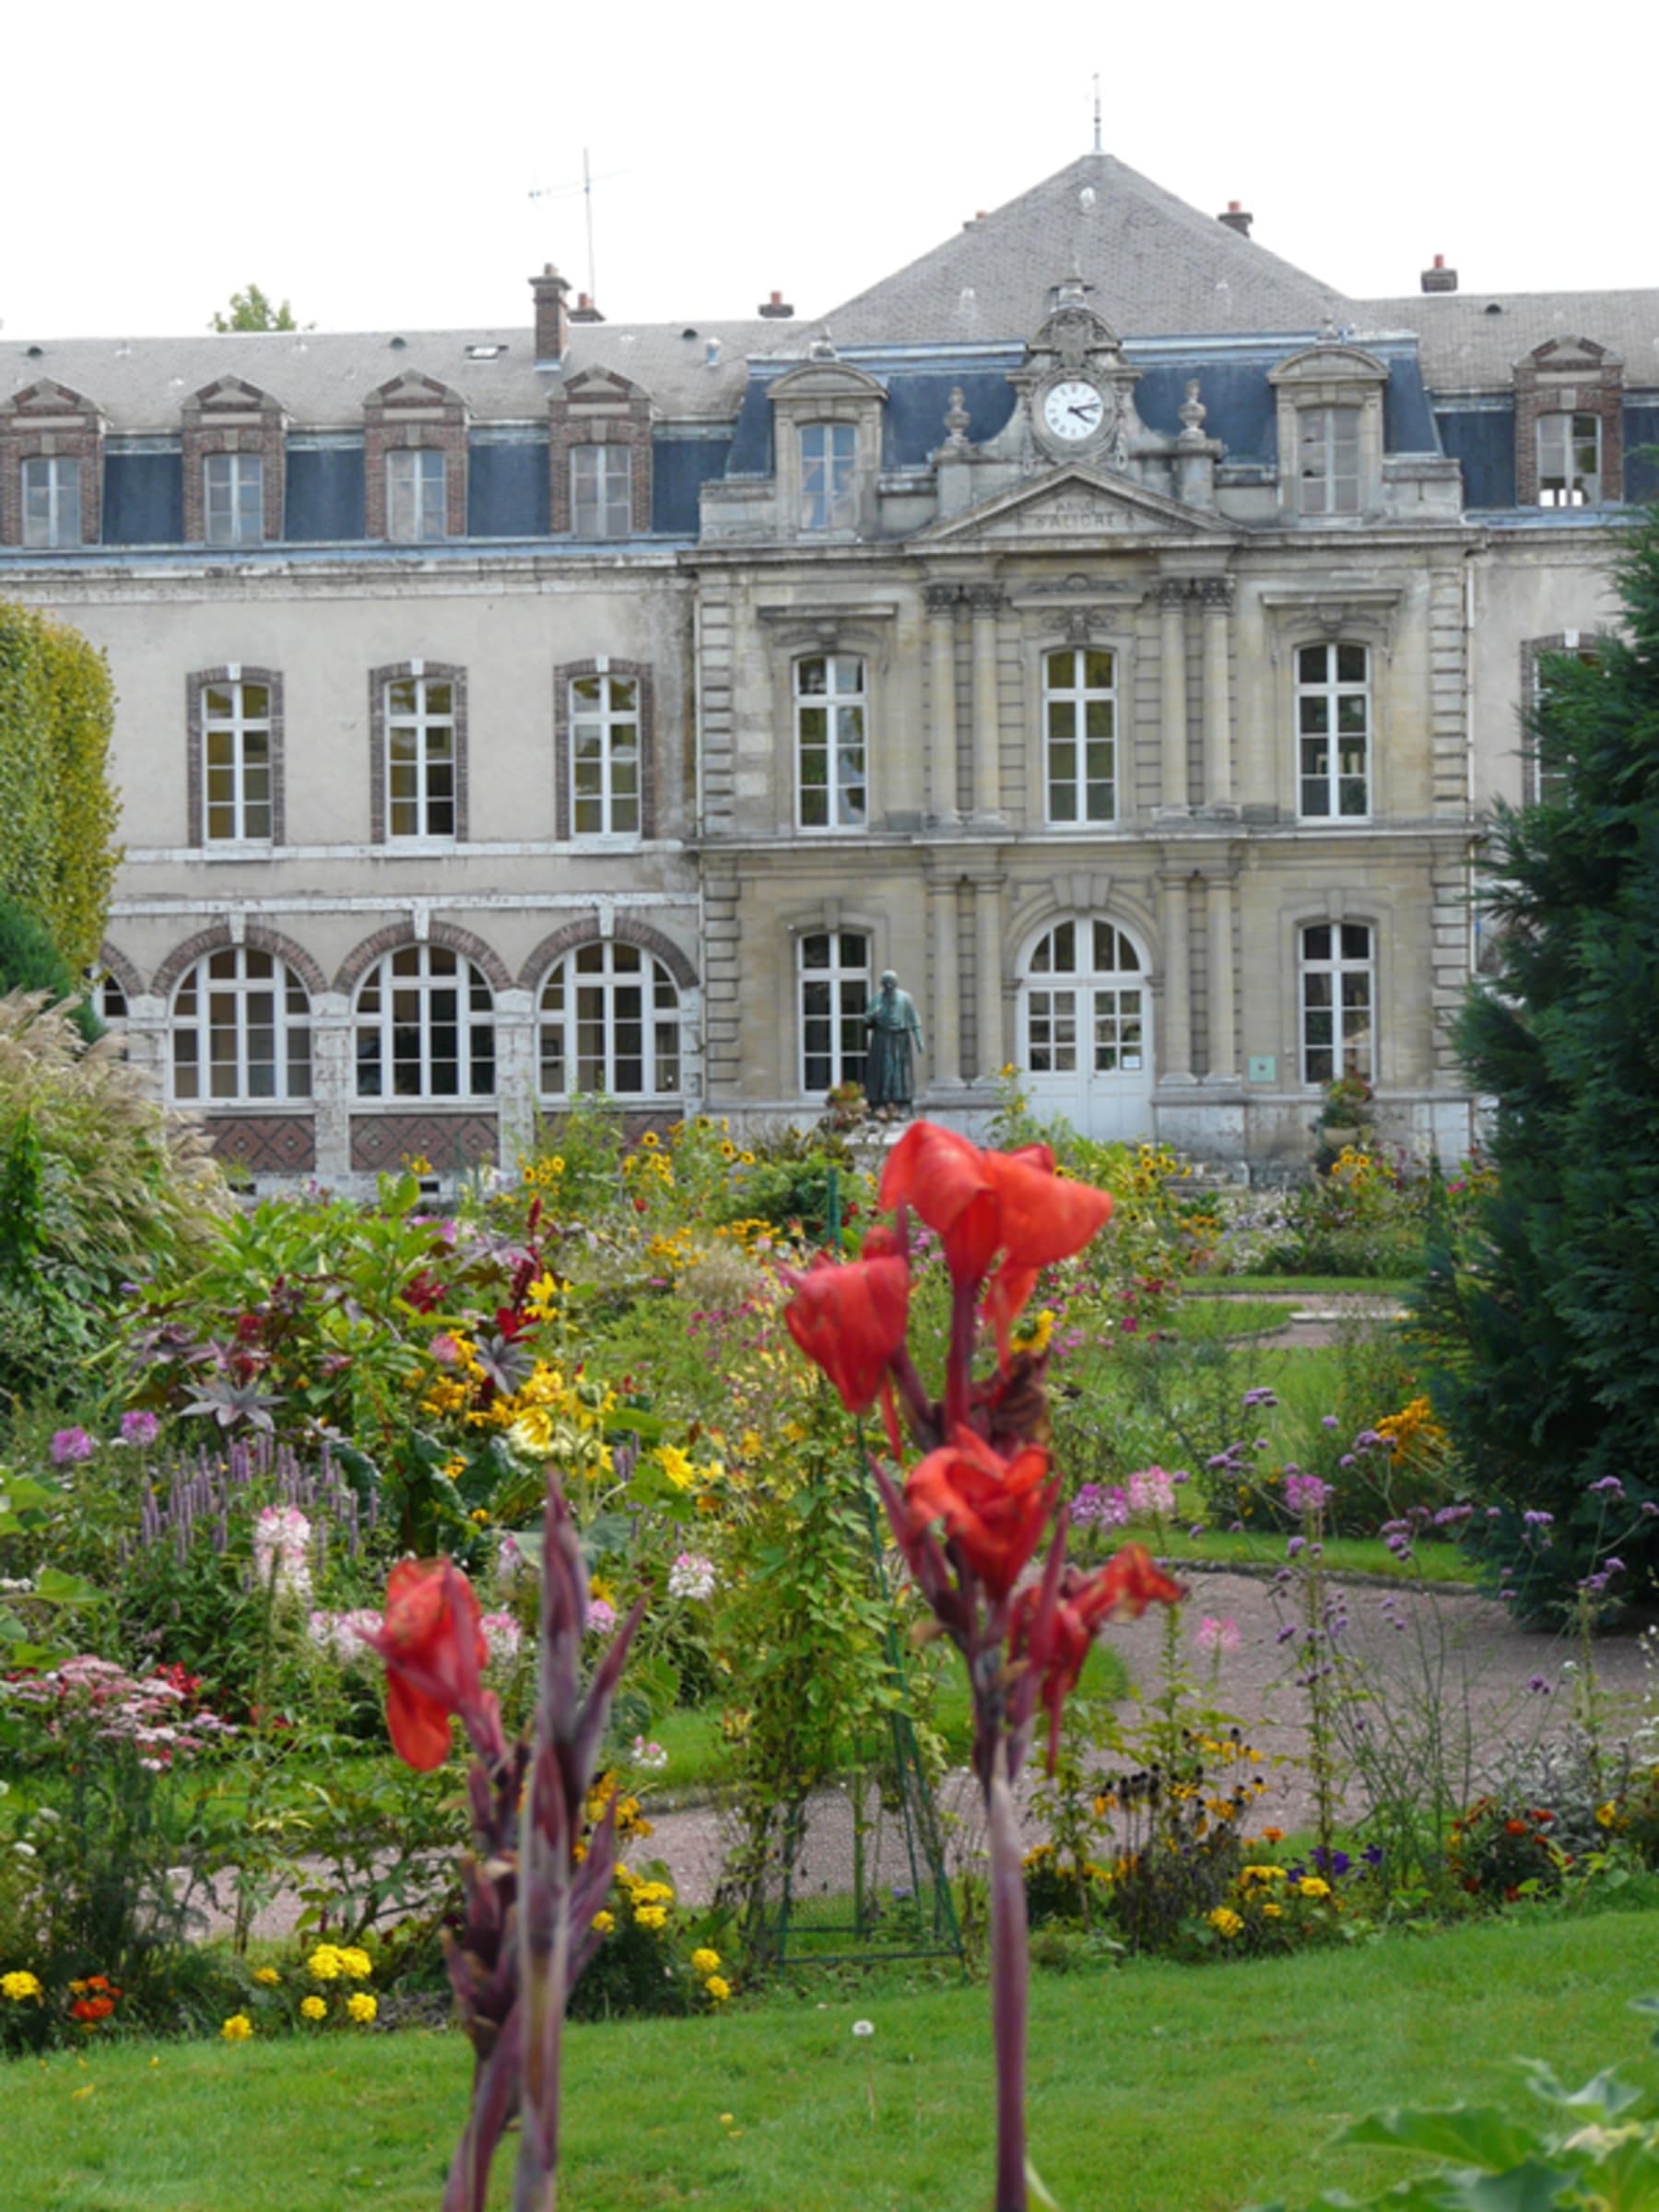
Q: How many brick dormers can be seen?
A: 5